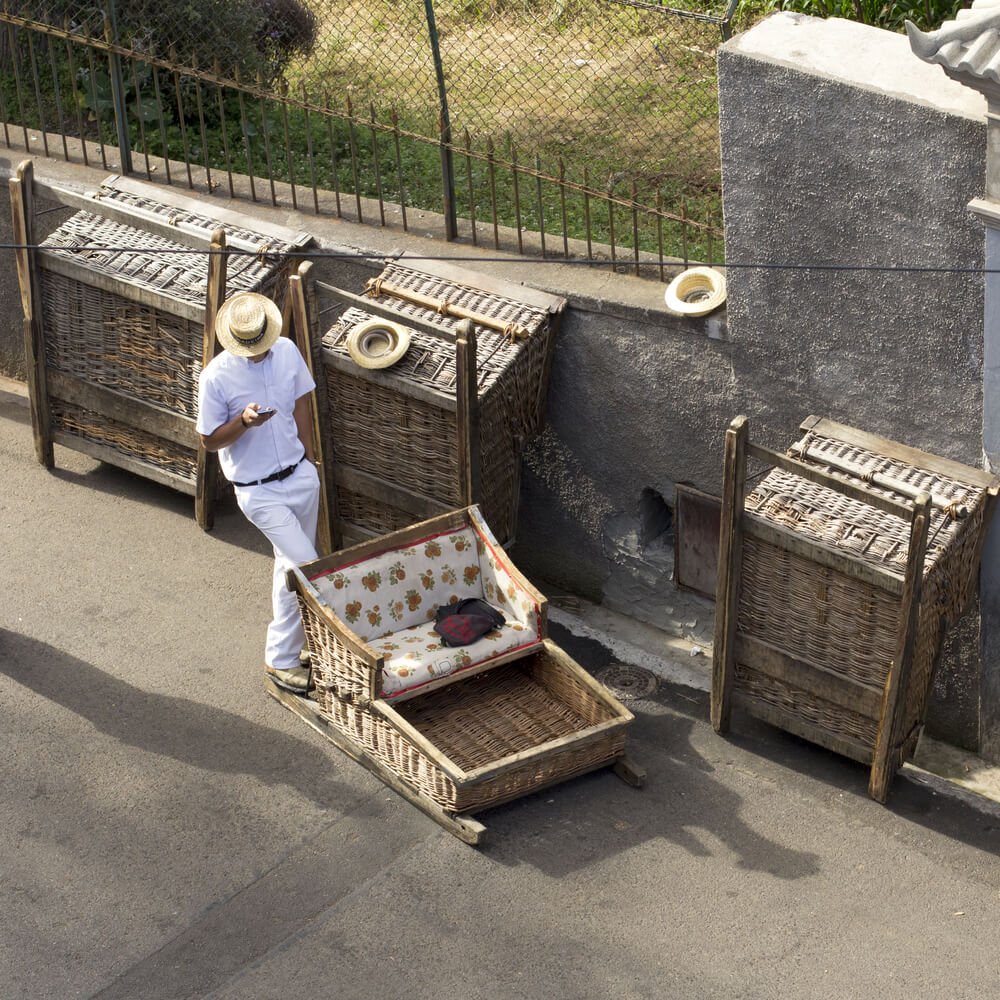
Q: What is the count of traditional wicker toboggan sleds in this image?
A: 4